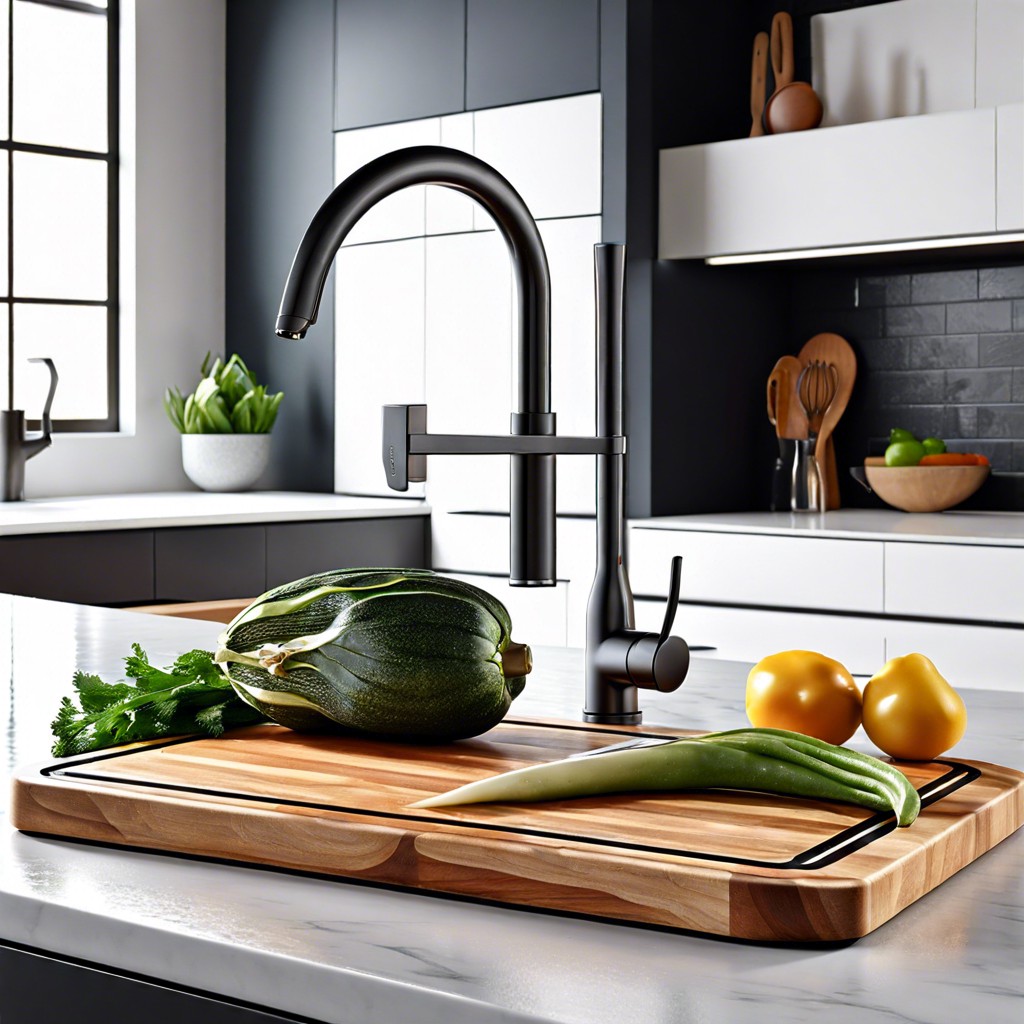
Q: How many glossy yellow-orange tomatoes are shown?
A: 2